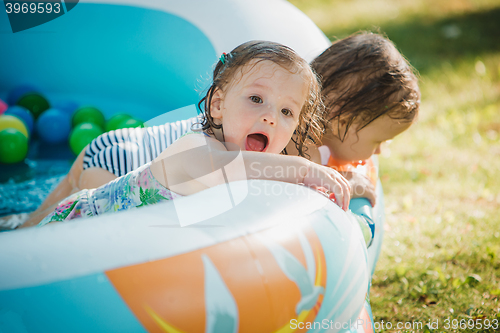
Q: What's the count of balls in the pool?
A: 12